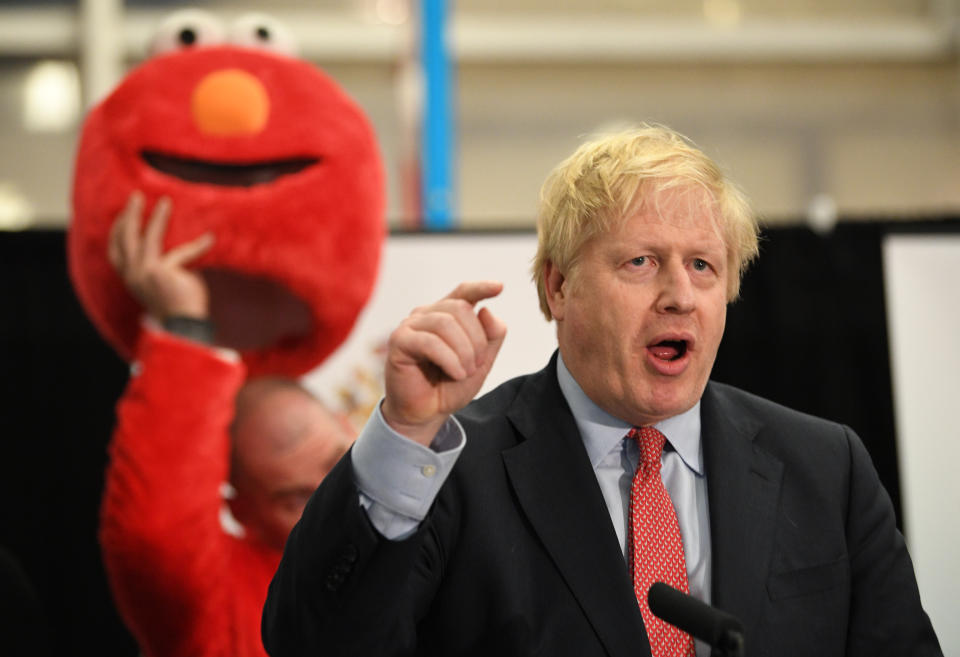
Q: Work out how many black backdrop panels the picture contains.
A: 2